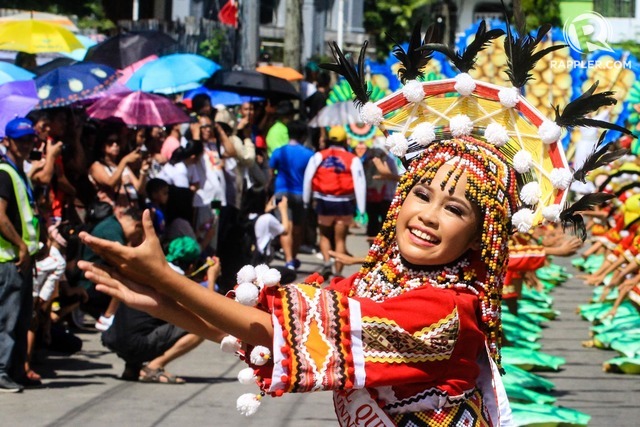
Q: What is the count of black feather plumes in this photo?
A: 7